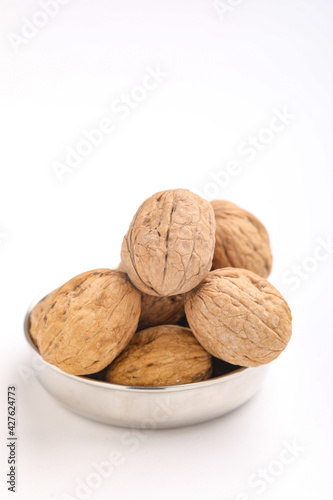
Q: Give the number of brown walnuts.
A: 6